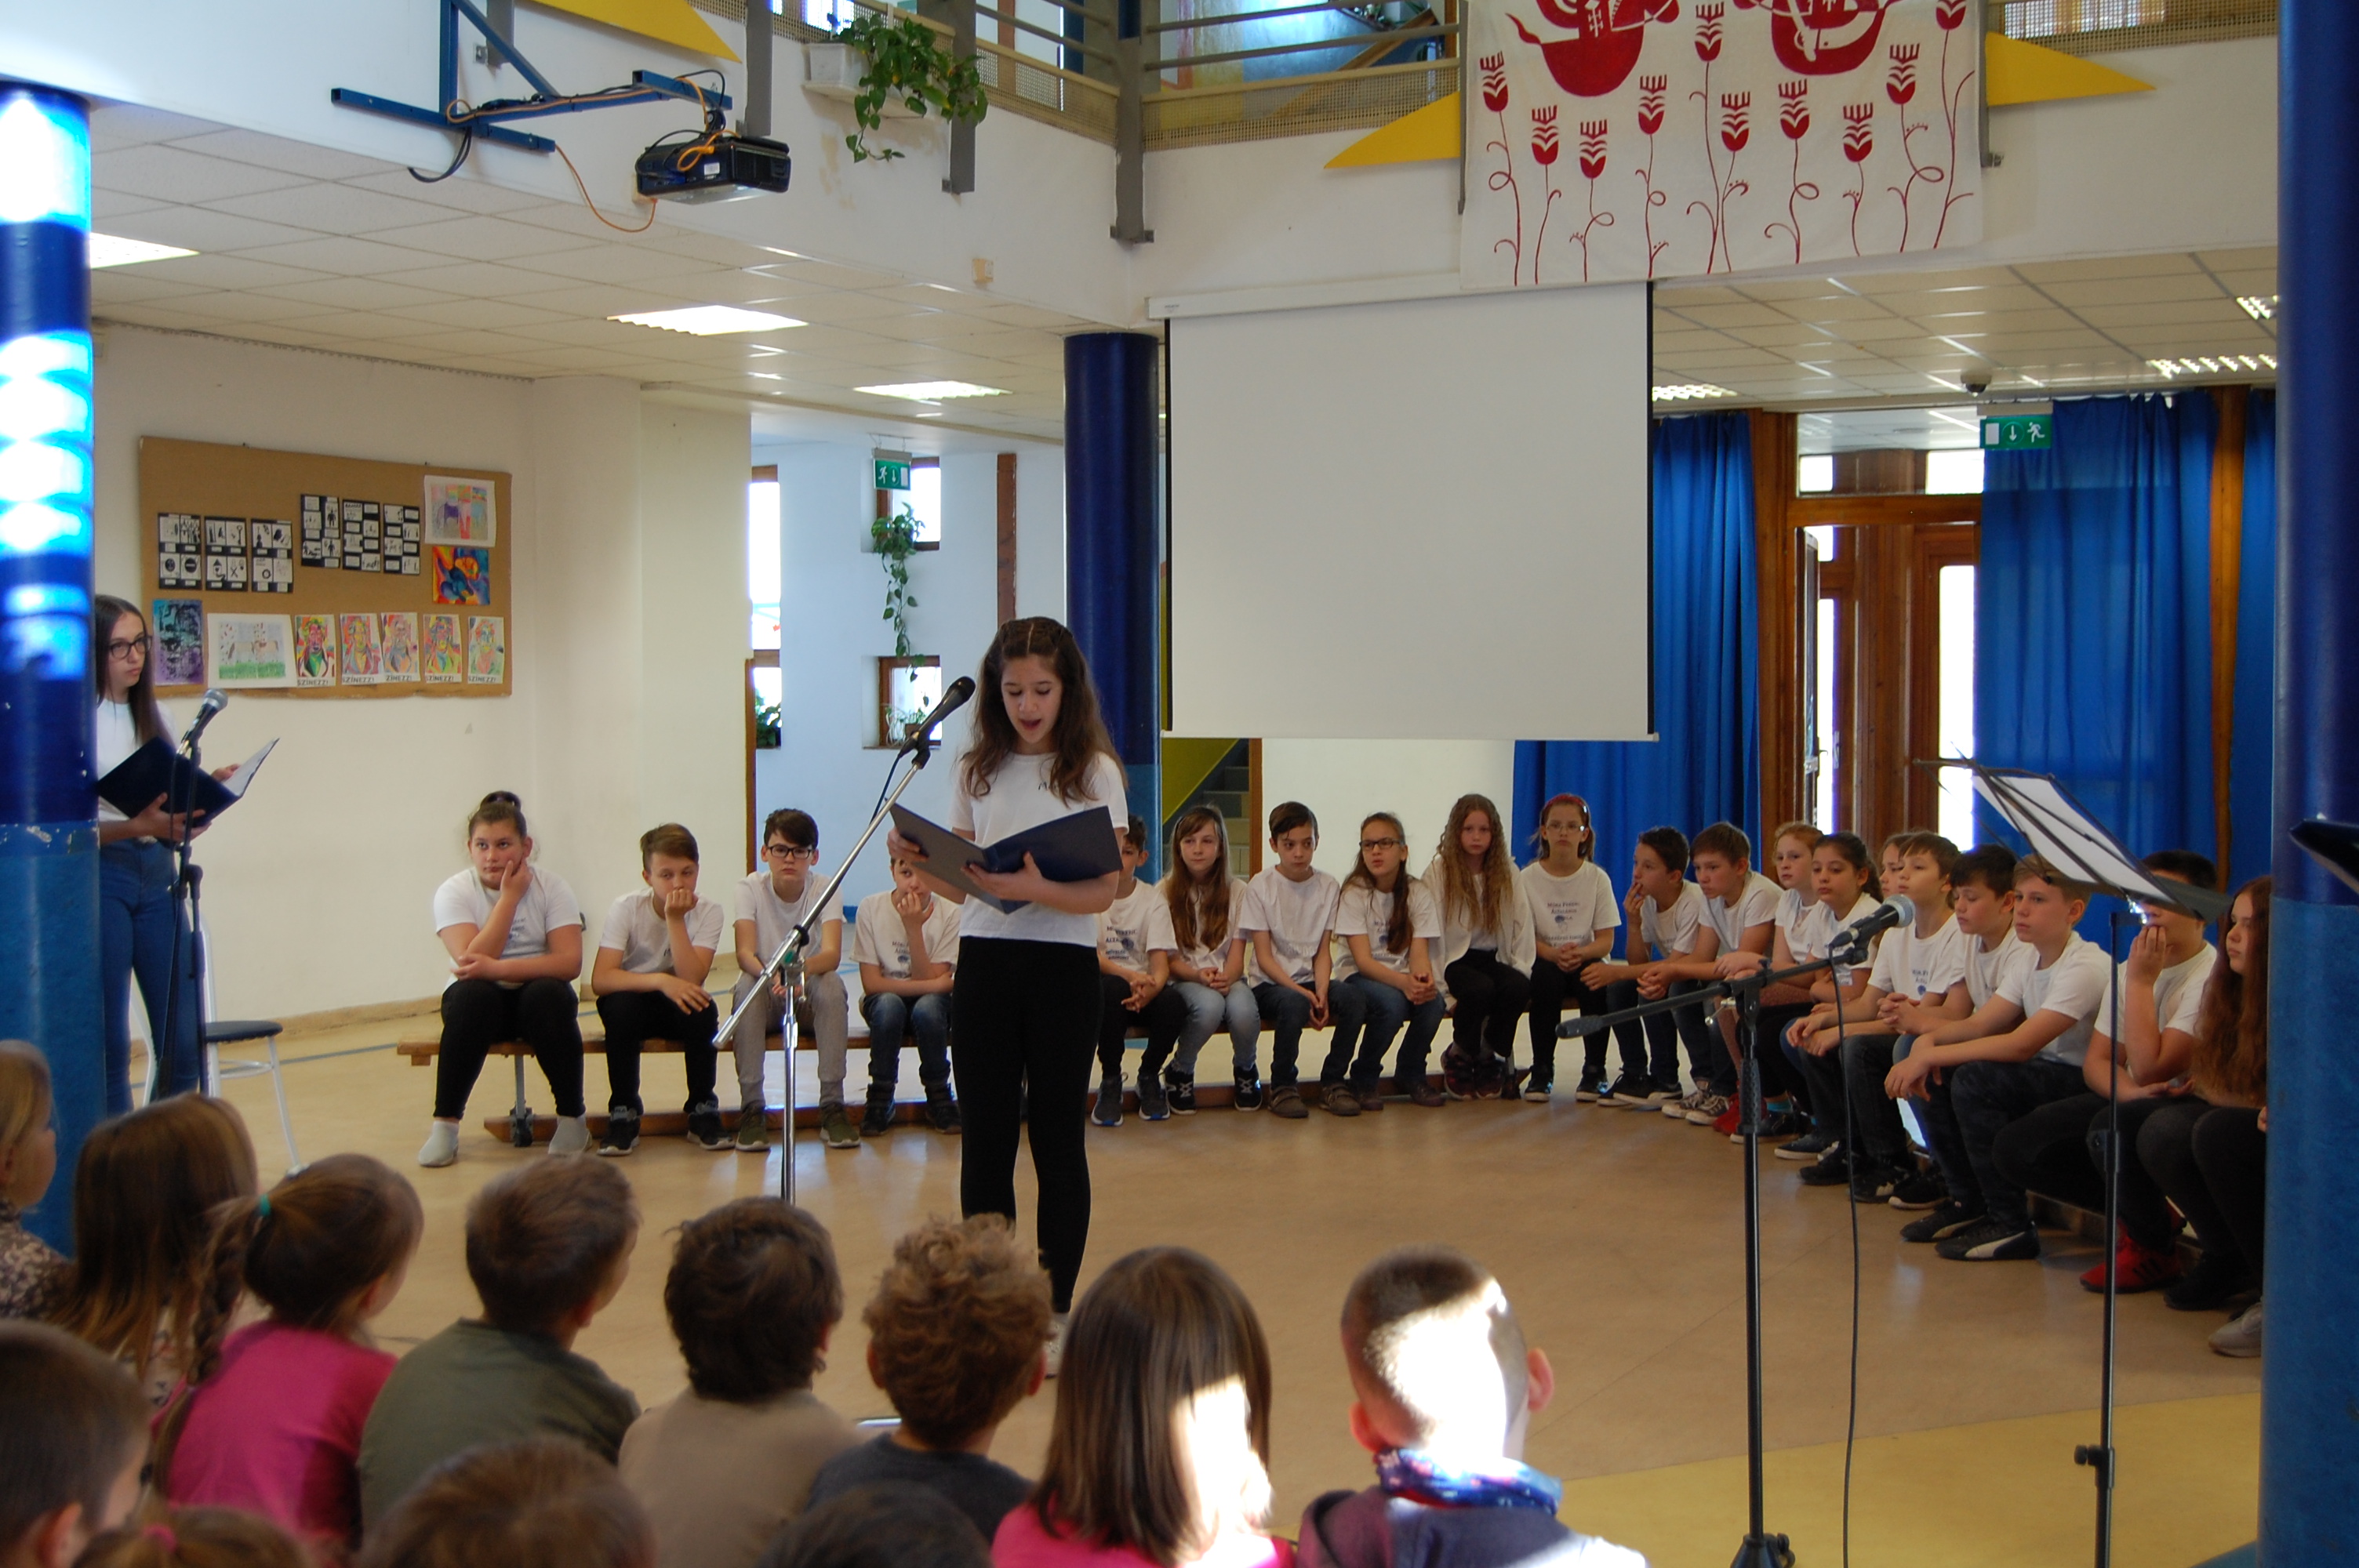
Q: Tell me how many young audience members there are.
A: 12